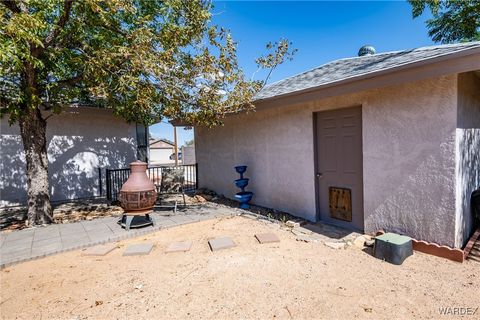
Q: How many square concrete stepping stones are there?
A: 5